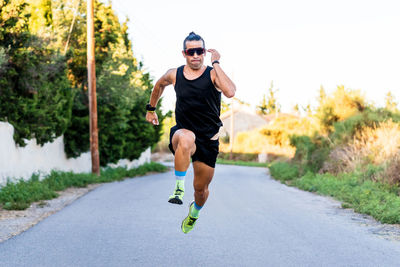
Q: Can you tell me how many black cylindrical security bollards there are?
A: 0